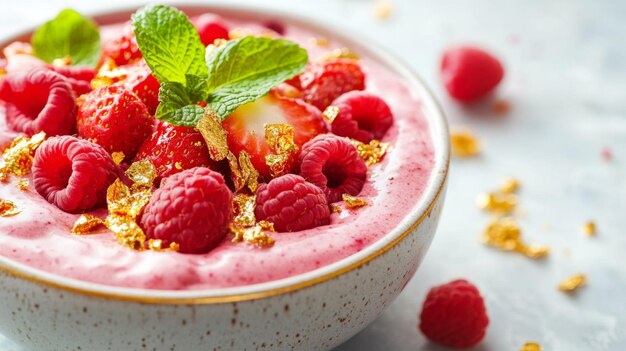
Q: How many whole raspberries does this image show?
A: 8